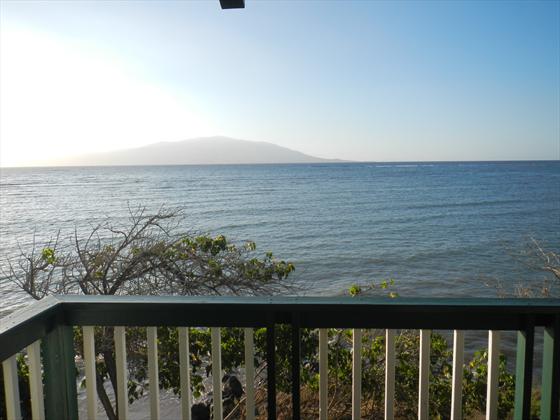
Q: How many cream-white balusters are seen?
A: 14